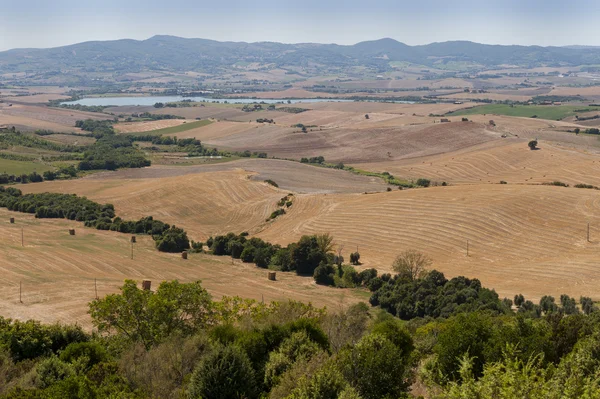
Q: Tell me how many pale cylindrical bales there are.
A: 6